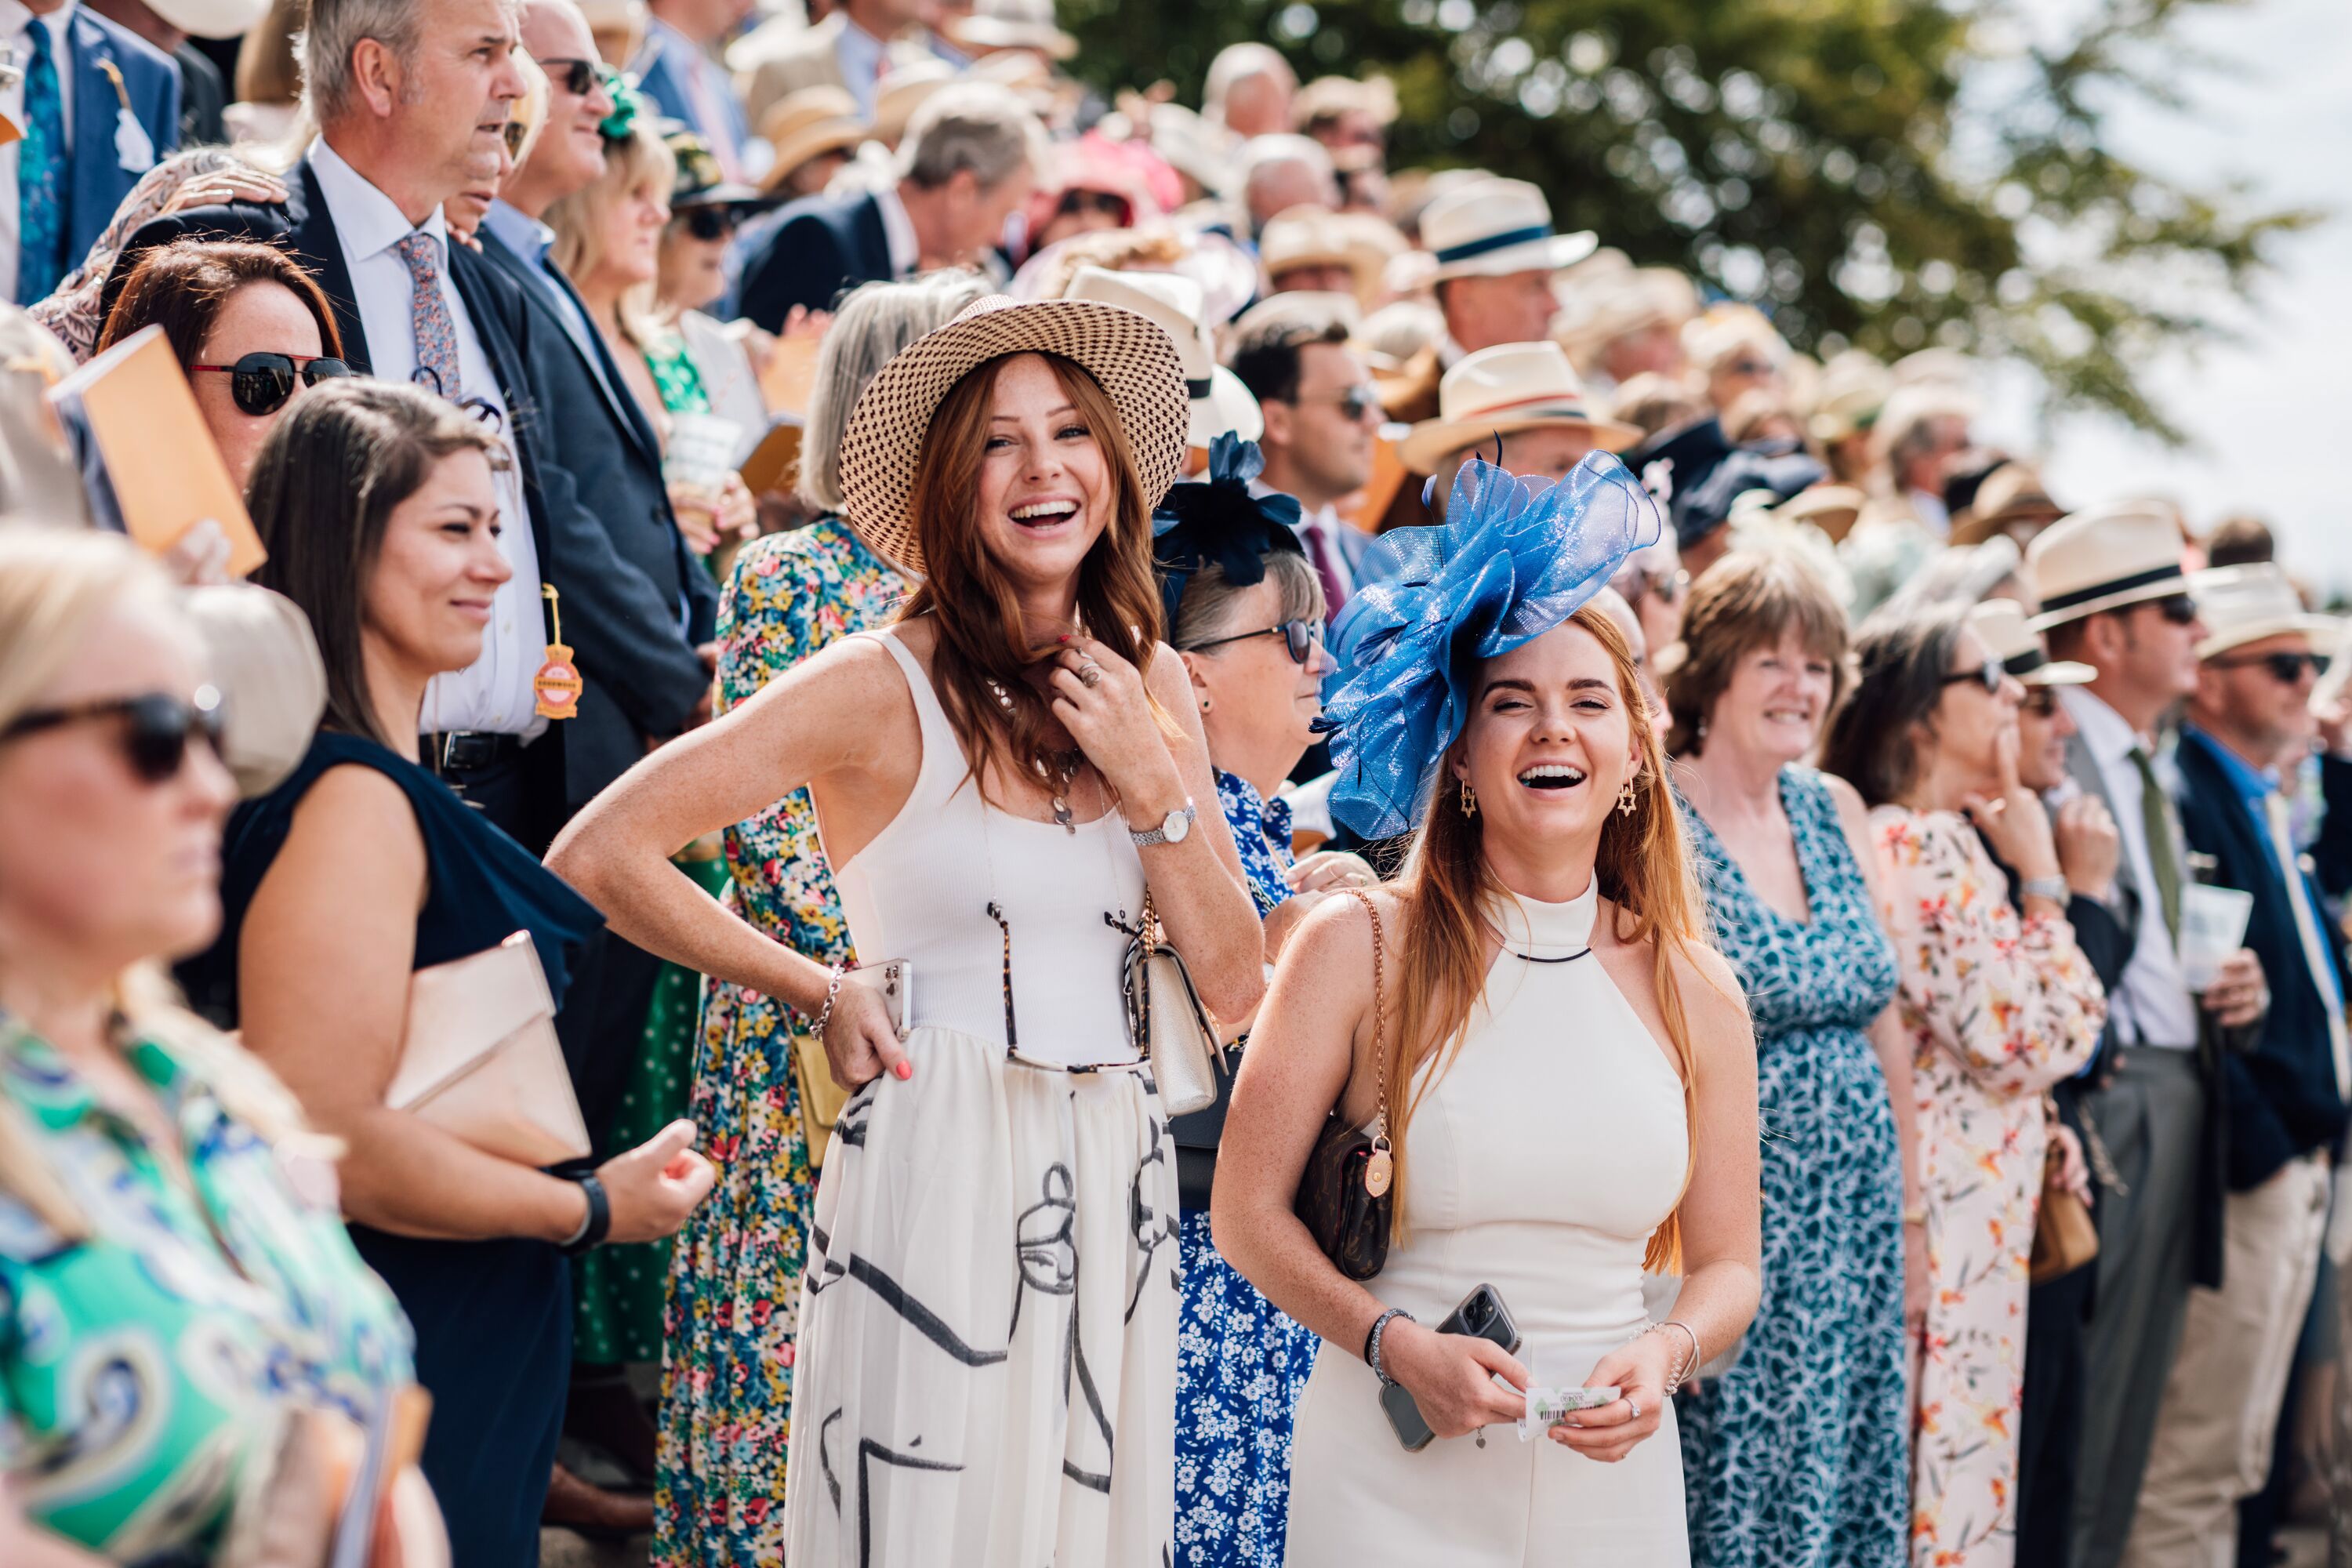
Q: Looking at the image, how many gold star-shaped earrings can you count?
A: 2